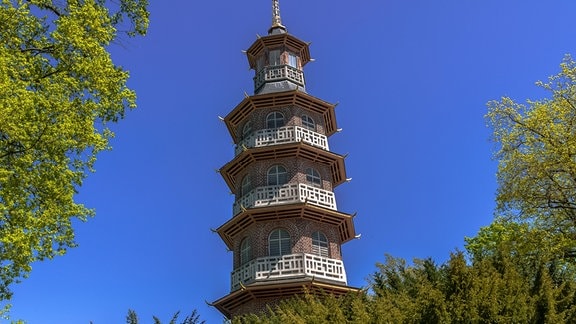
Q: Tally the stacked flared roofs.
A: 5